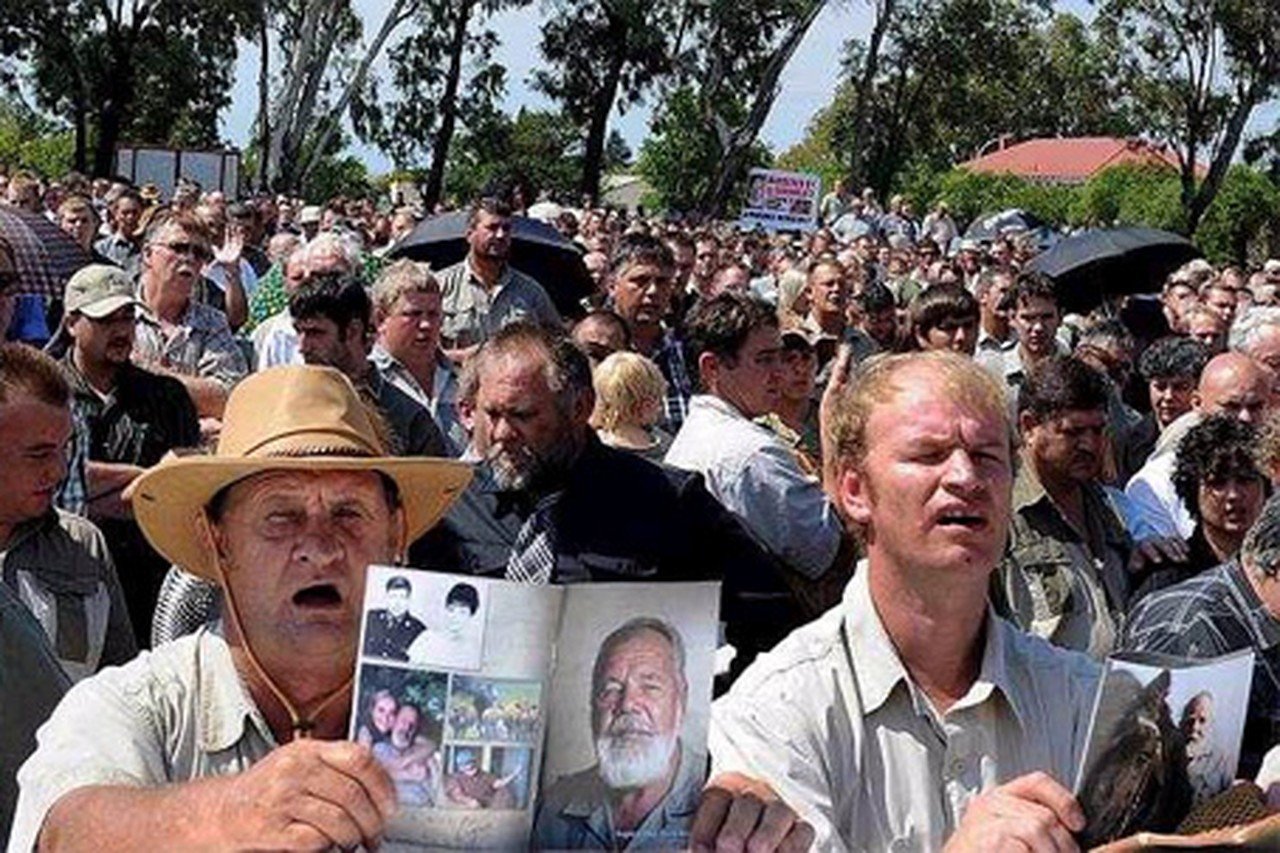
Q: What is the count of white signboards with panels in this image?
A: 1